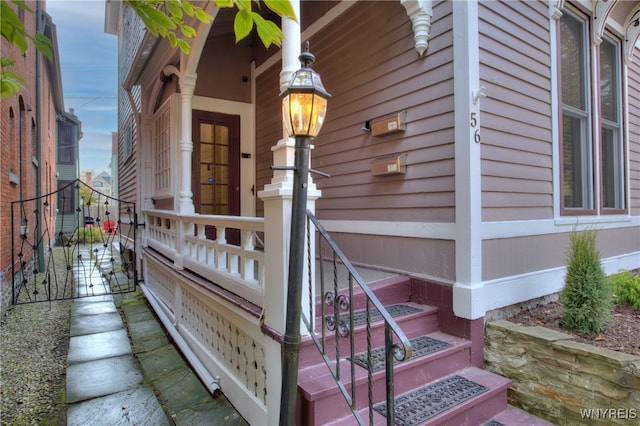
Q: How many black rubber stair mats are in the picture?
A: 4